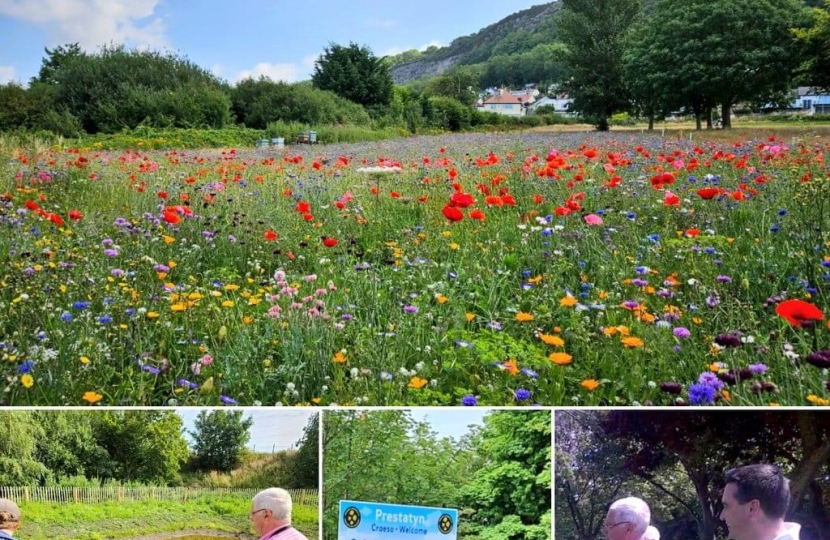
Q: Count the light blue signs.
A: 1